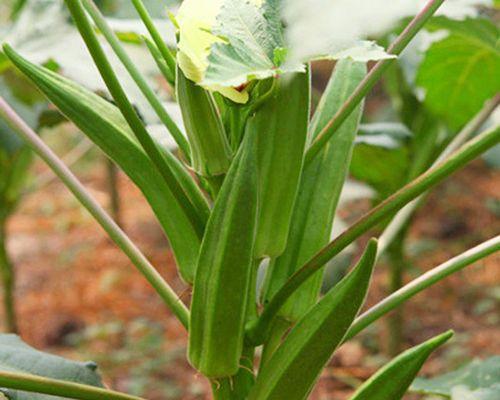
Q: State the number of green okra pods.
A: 7